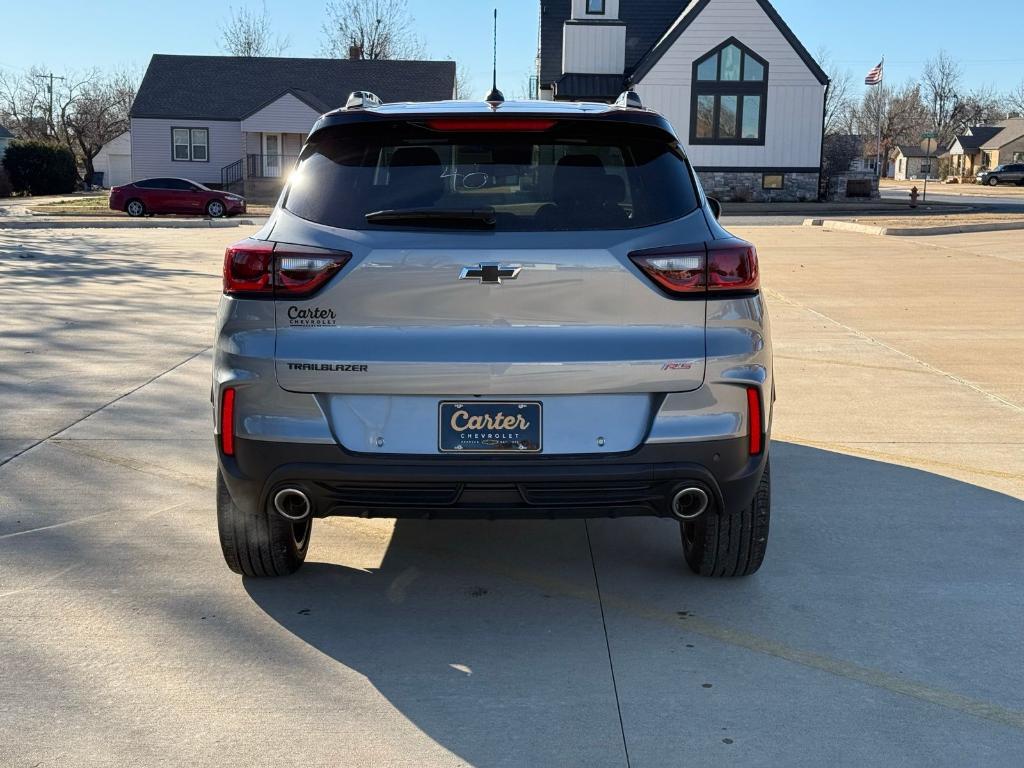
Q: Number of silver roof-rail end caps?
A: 2